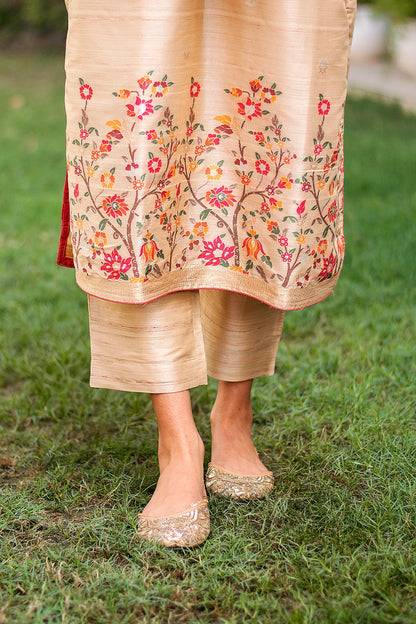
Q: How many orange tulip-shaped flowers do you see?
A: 2